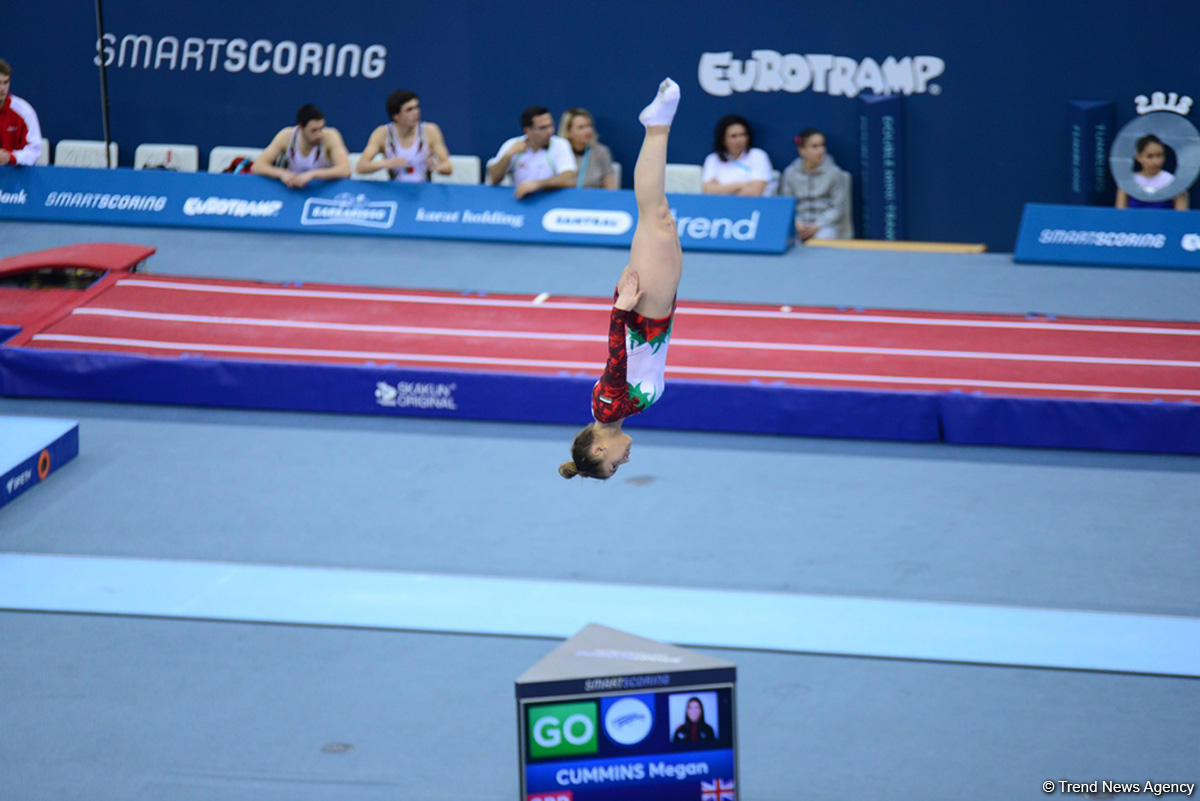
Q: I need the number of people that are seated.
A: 8